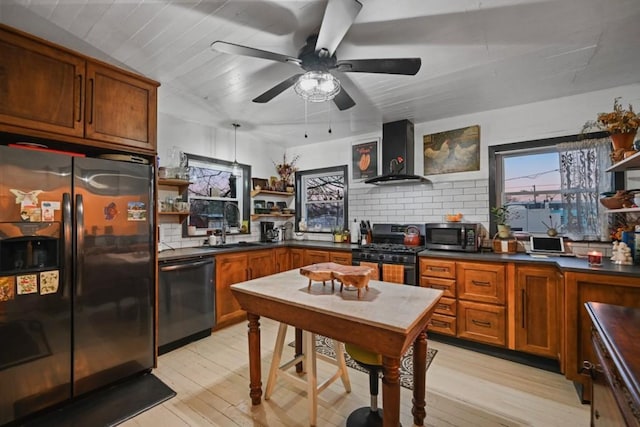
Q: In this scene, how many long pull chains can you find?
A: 2